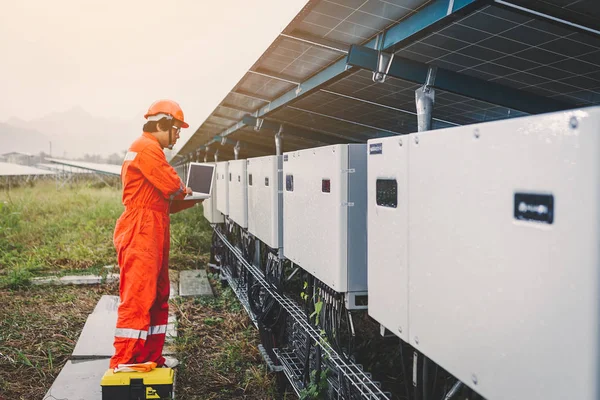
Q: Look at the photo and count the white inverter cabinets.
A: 6